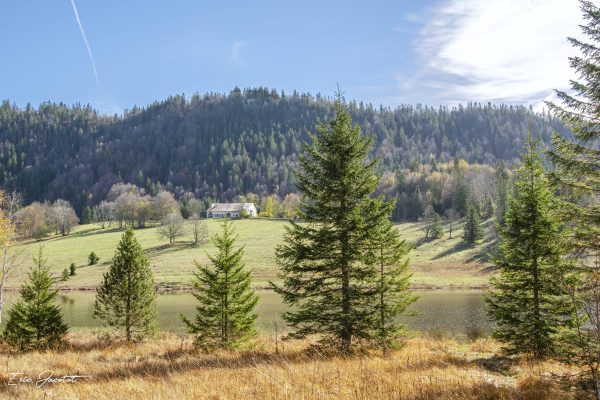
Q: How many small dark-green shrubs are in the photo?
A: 3